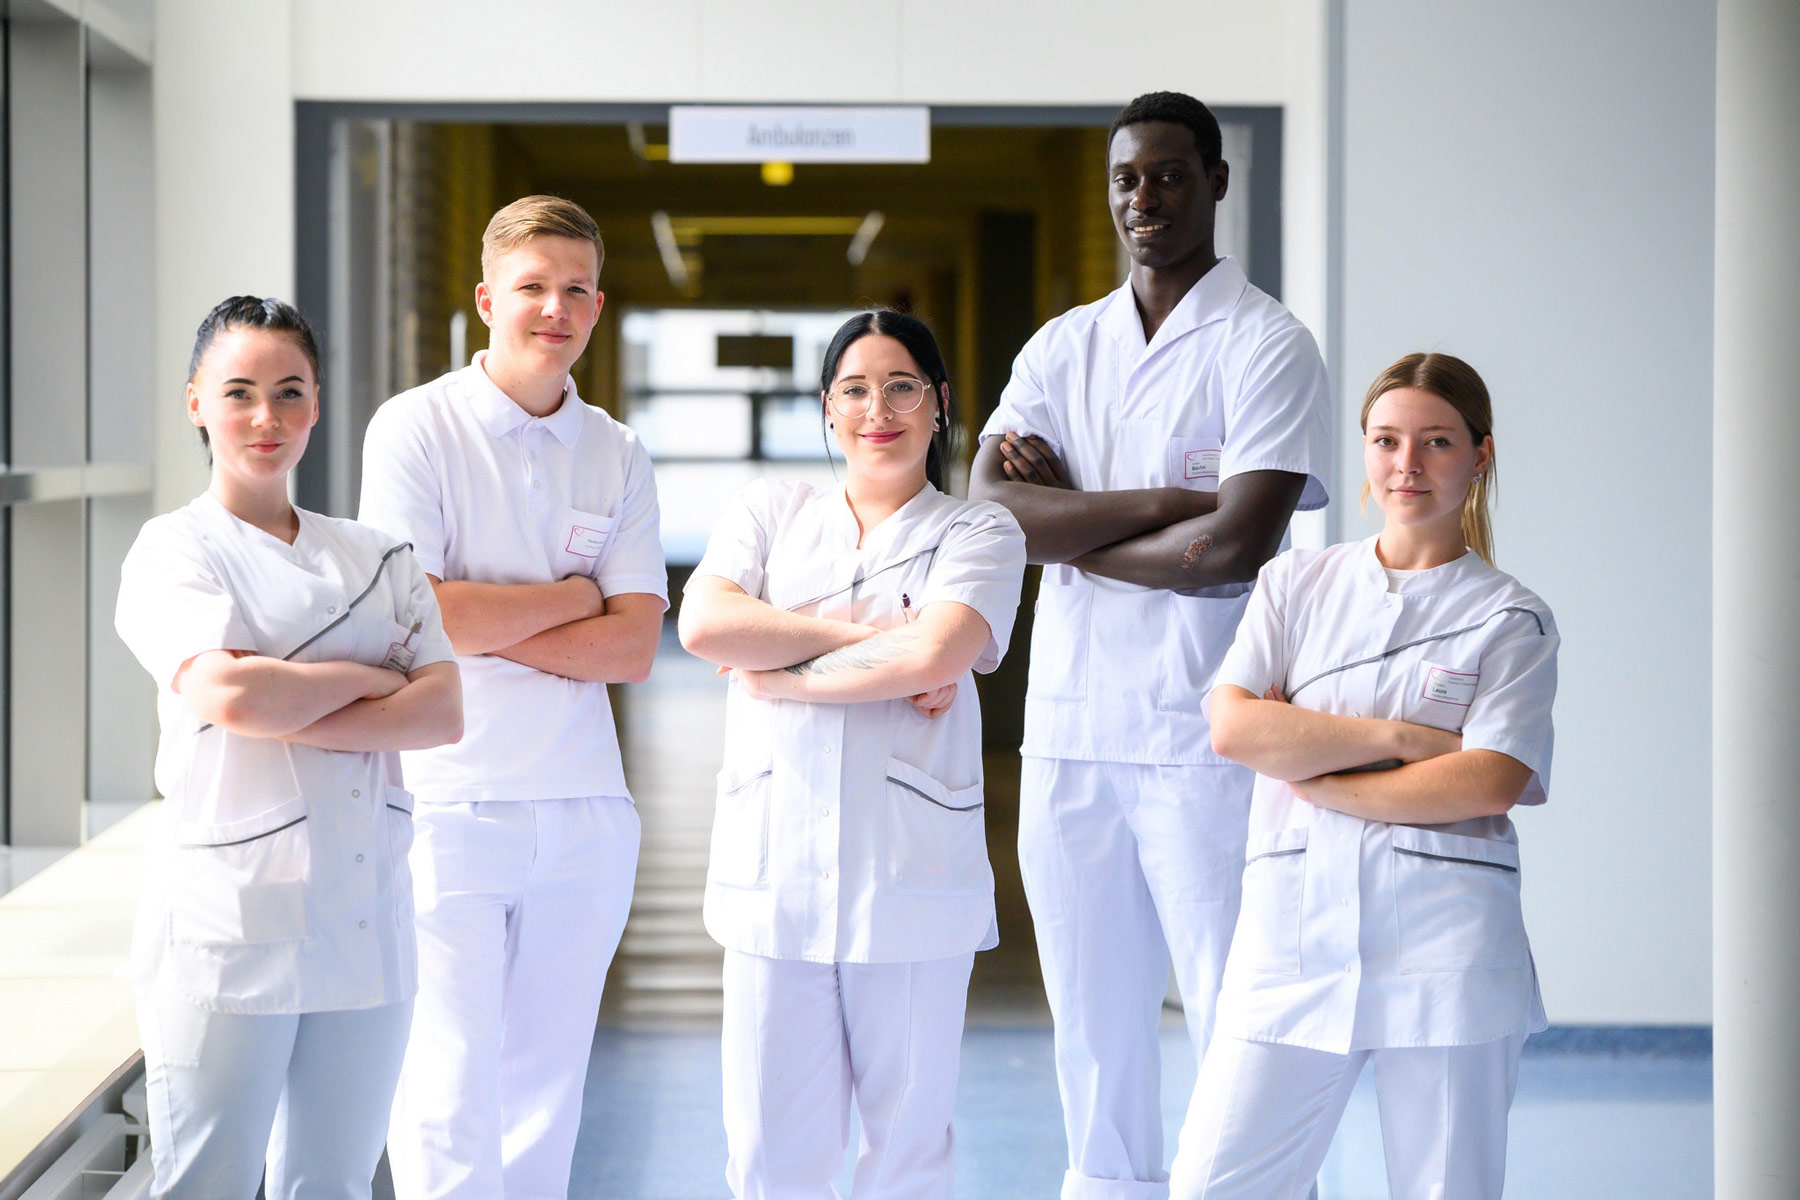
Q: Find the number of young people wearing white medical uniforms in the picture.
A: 5